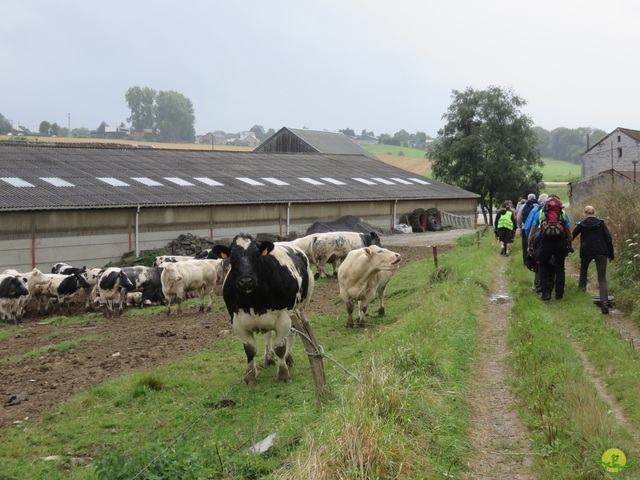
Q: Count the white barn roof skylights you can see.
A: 14